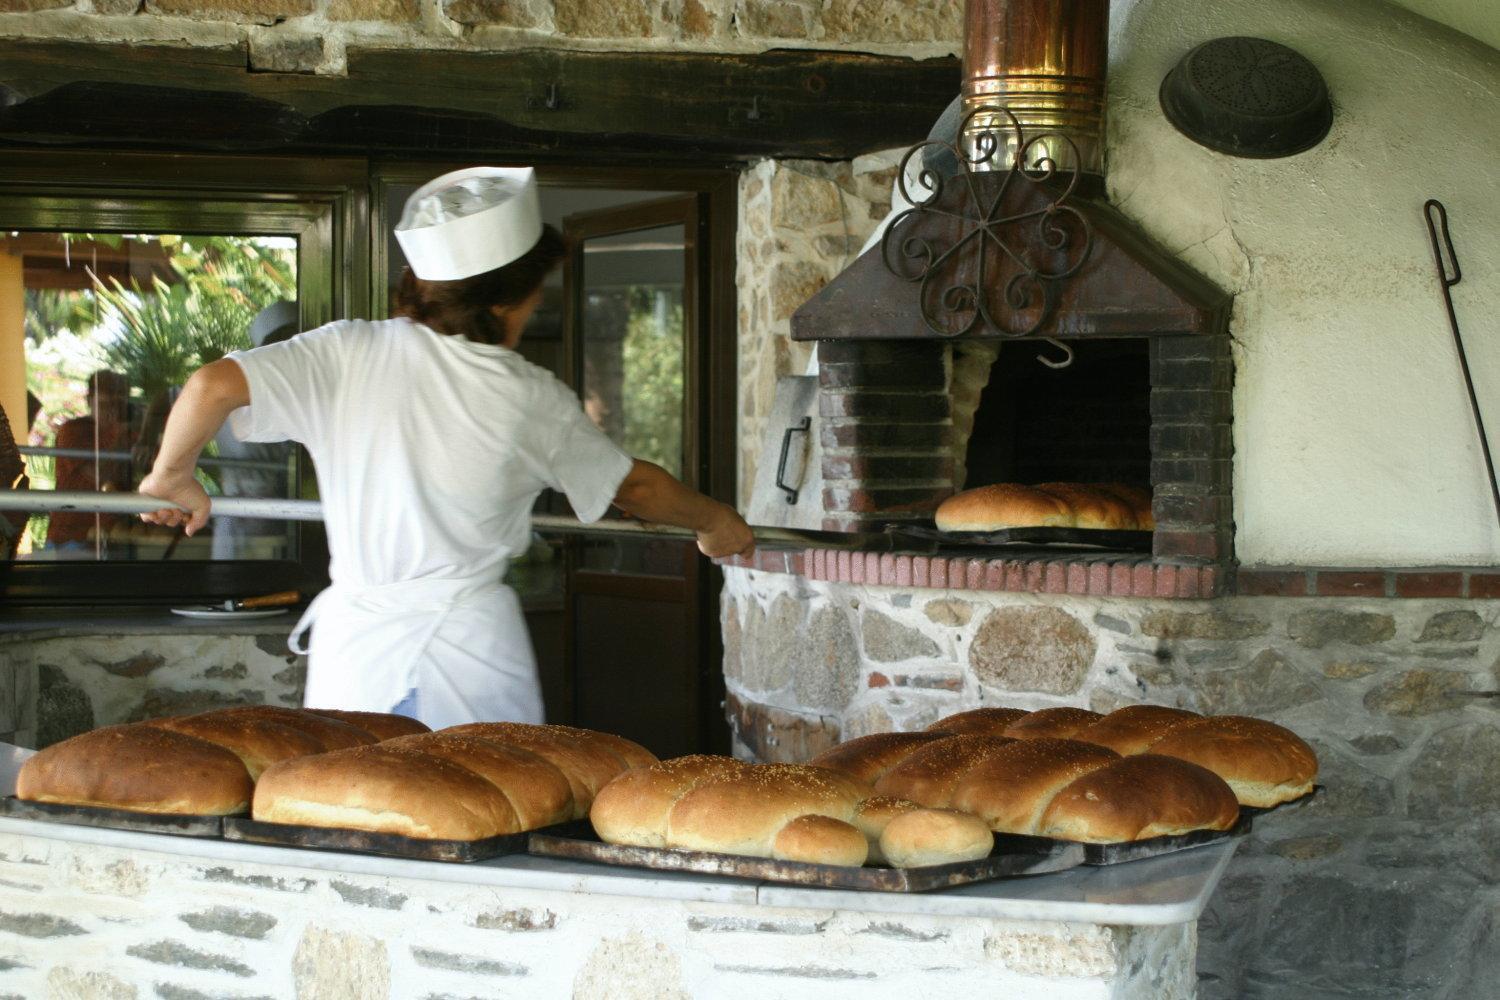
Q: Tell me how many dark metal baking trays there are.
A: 6